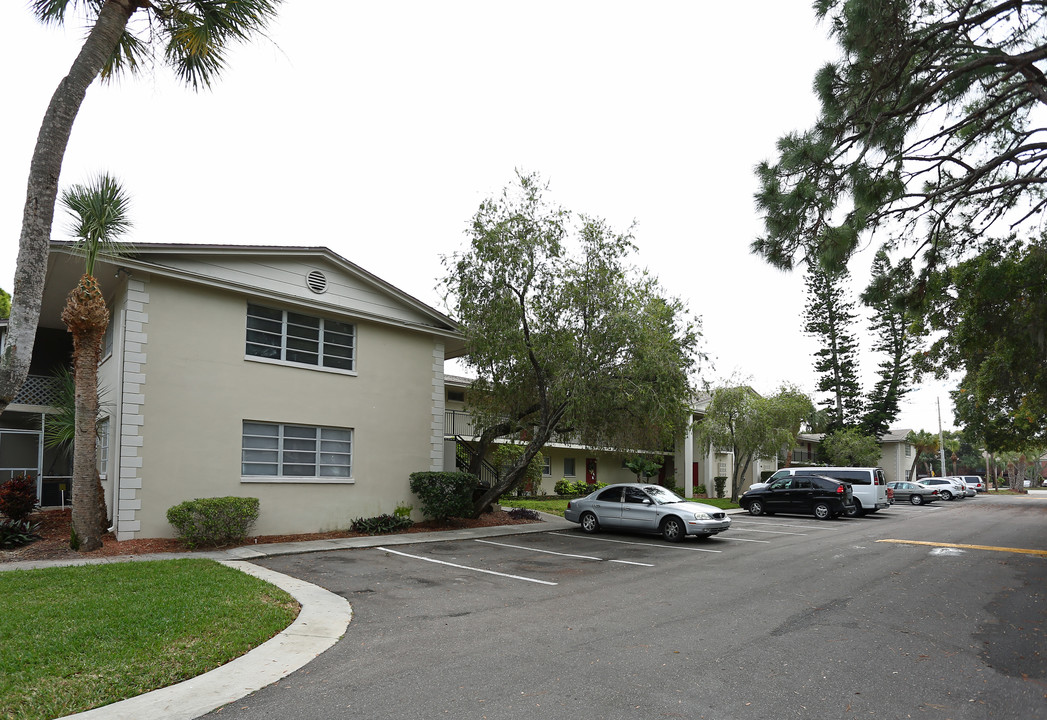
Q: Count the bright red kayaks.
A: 0